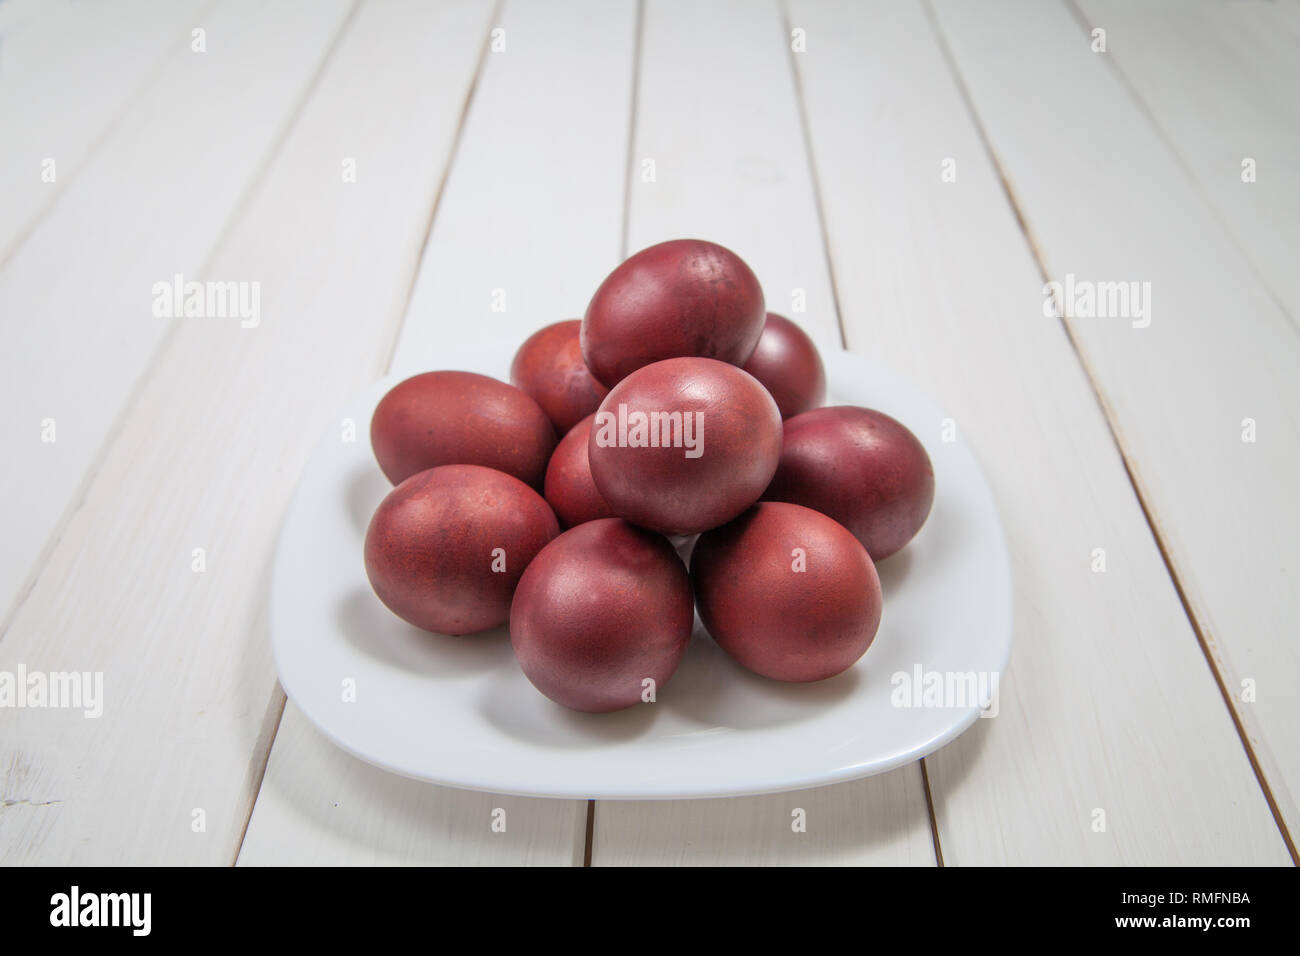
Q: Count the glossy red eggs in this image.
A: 10